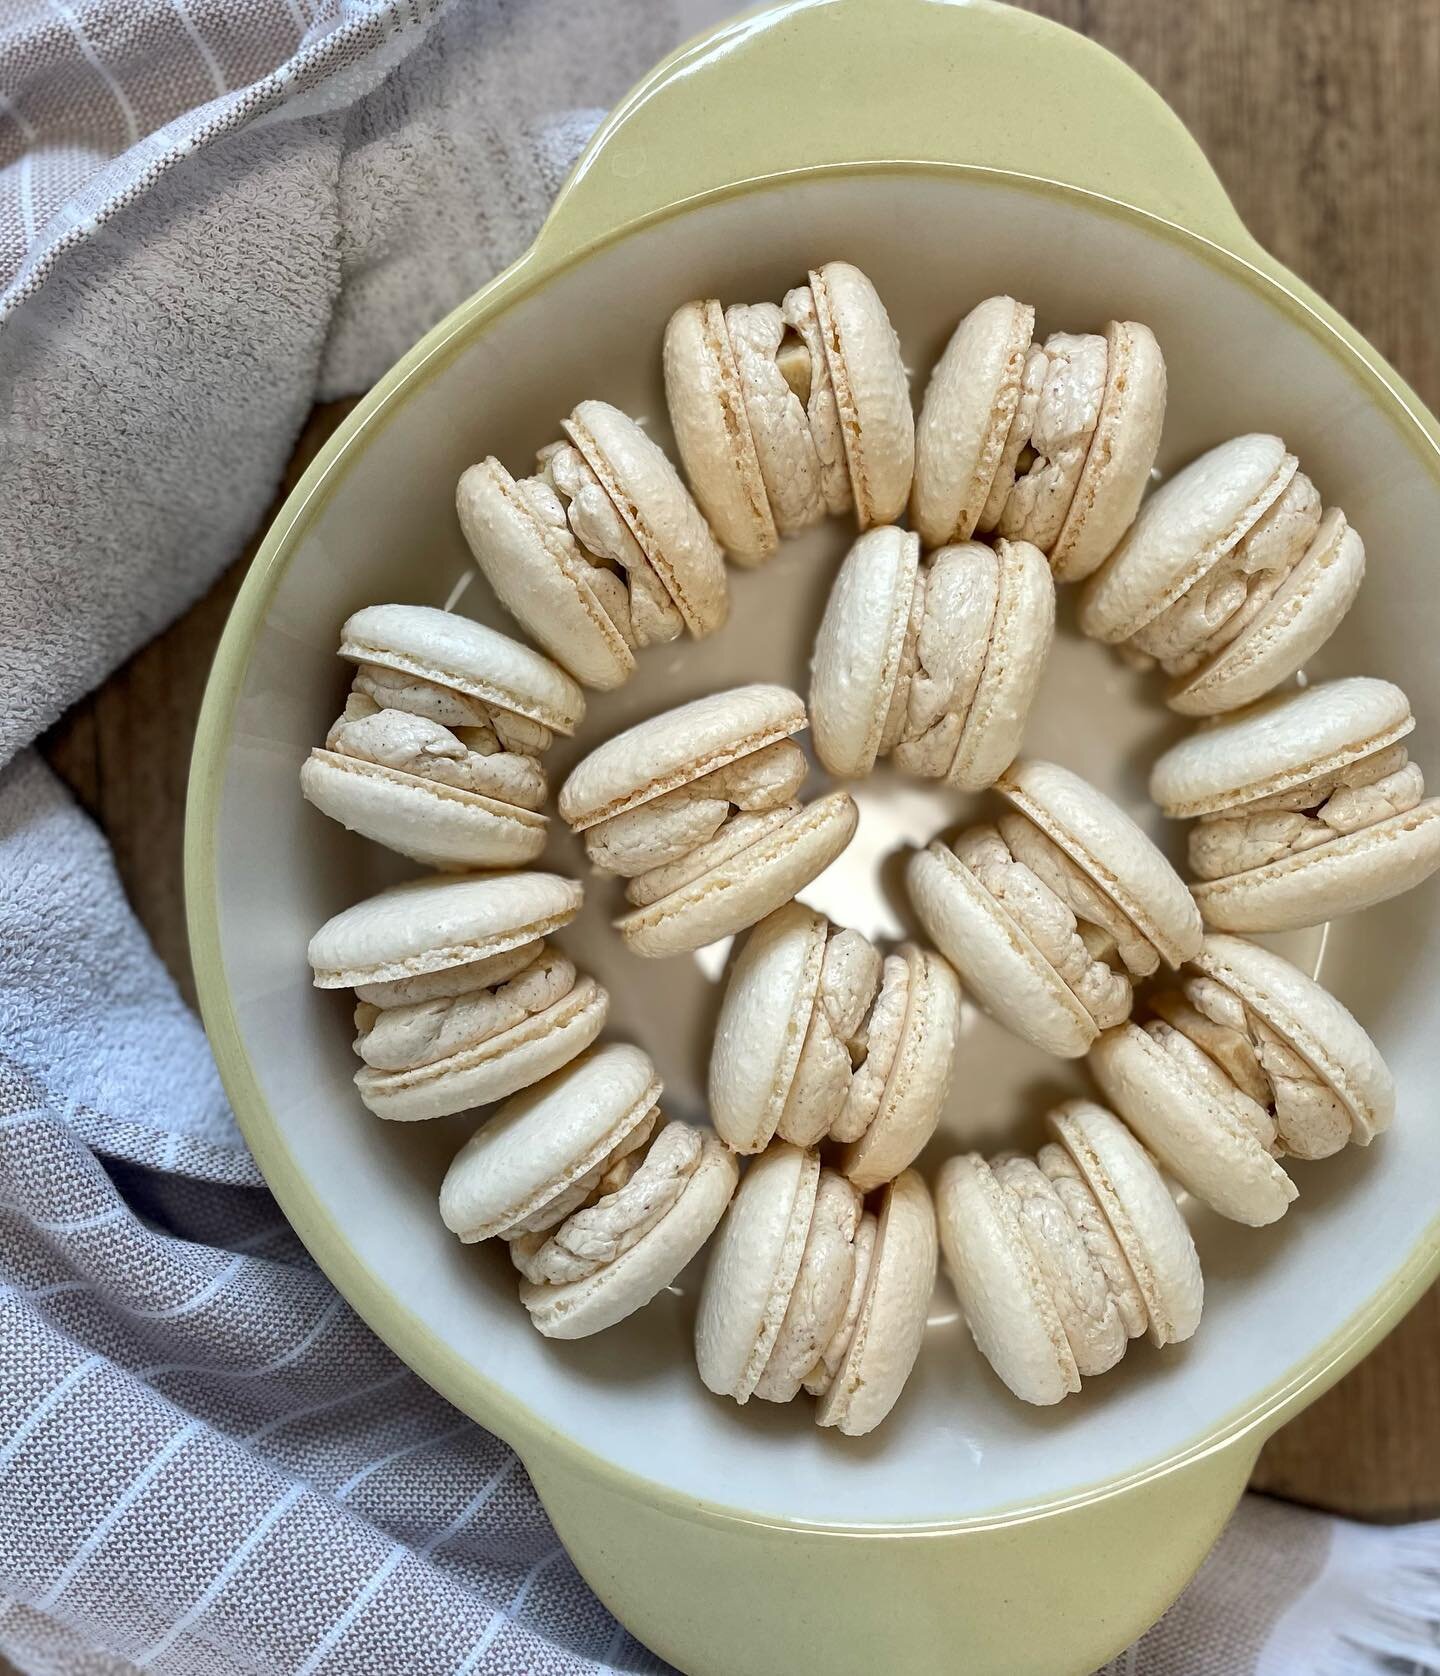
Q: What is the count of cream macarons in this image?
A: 15